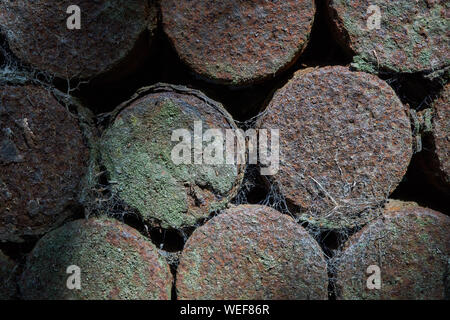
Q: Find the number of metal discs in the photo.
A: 11